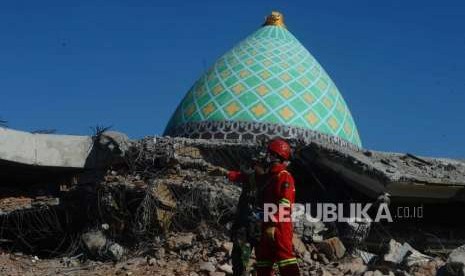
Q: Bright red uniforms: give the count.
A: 1